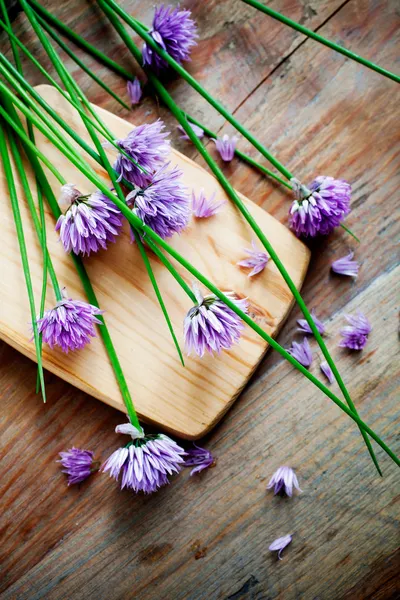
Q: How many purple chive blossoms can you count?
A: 8